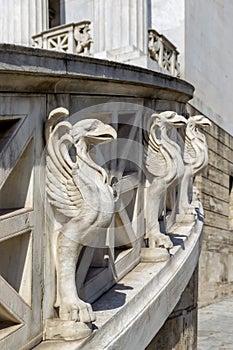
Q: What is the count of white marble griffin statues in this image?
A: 3